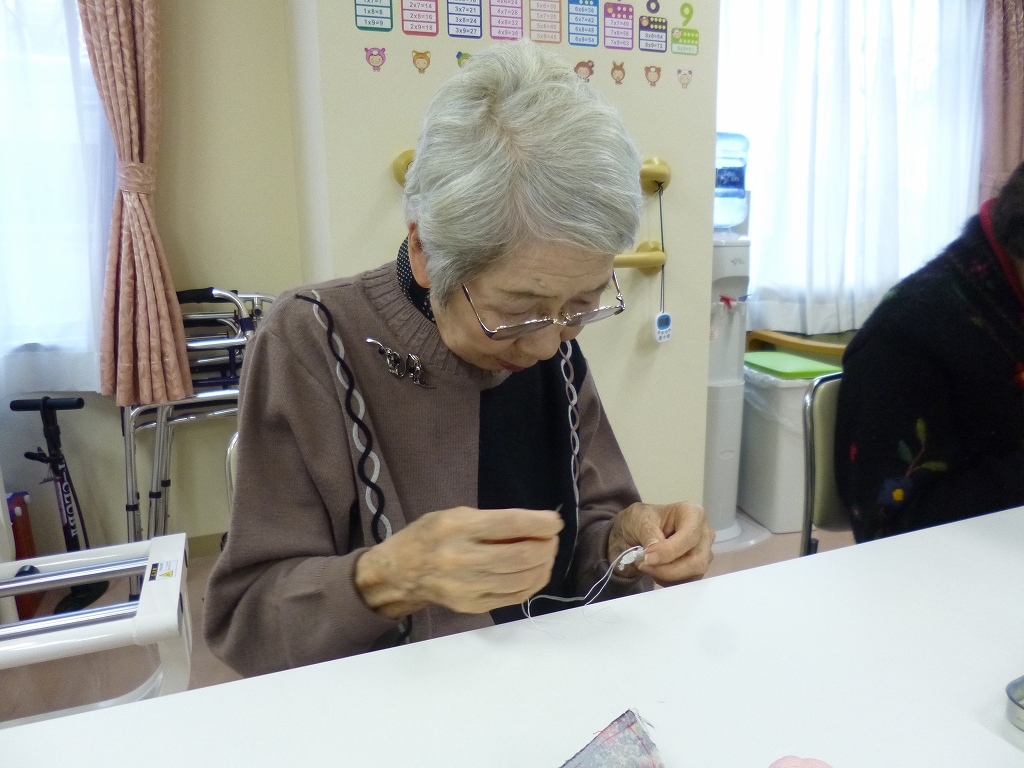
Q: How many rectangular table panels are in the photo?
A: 9